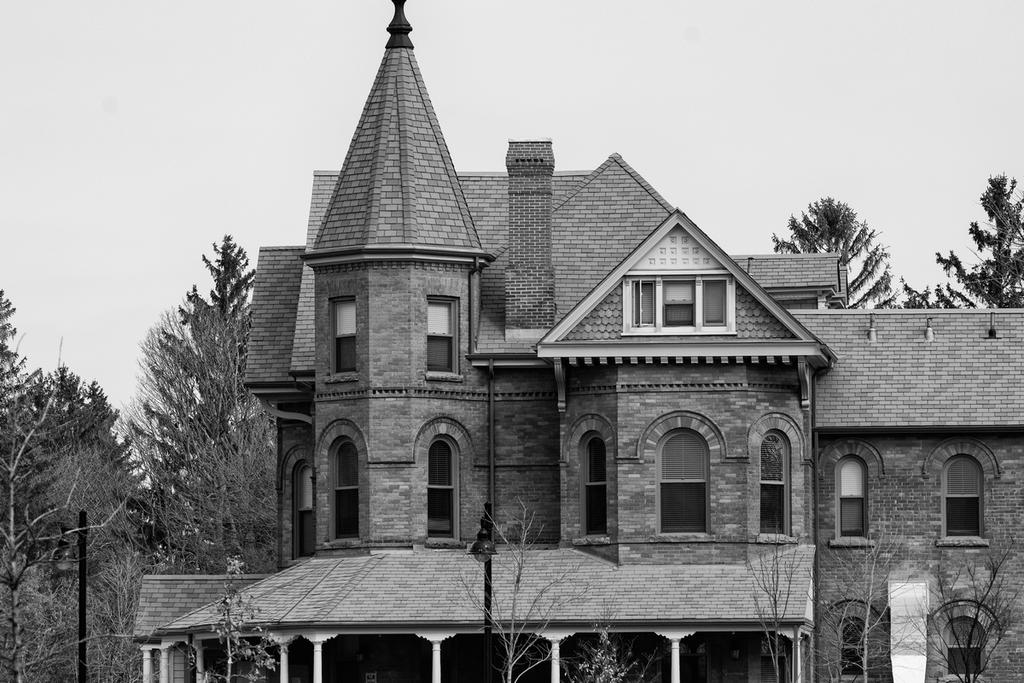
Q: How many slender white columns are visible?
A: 9